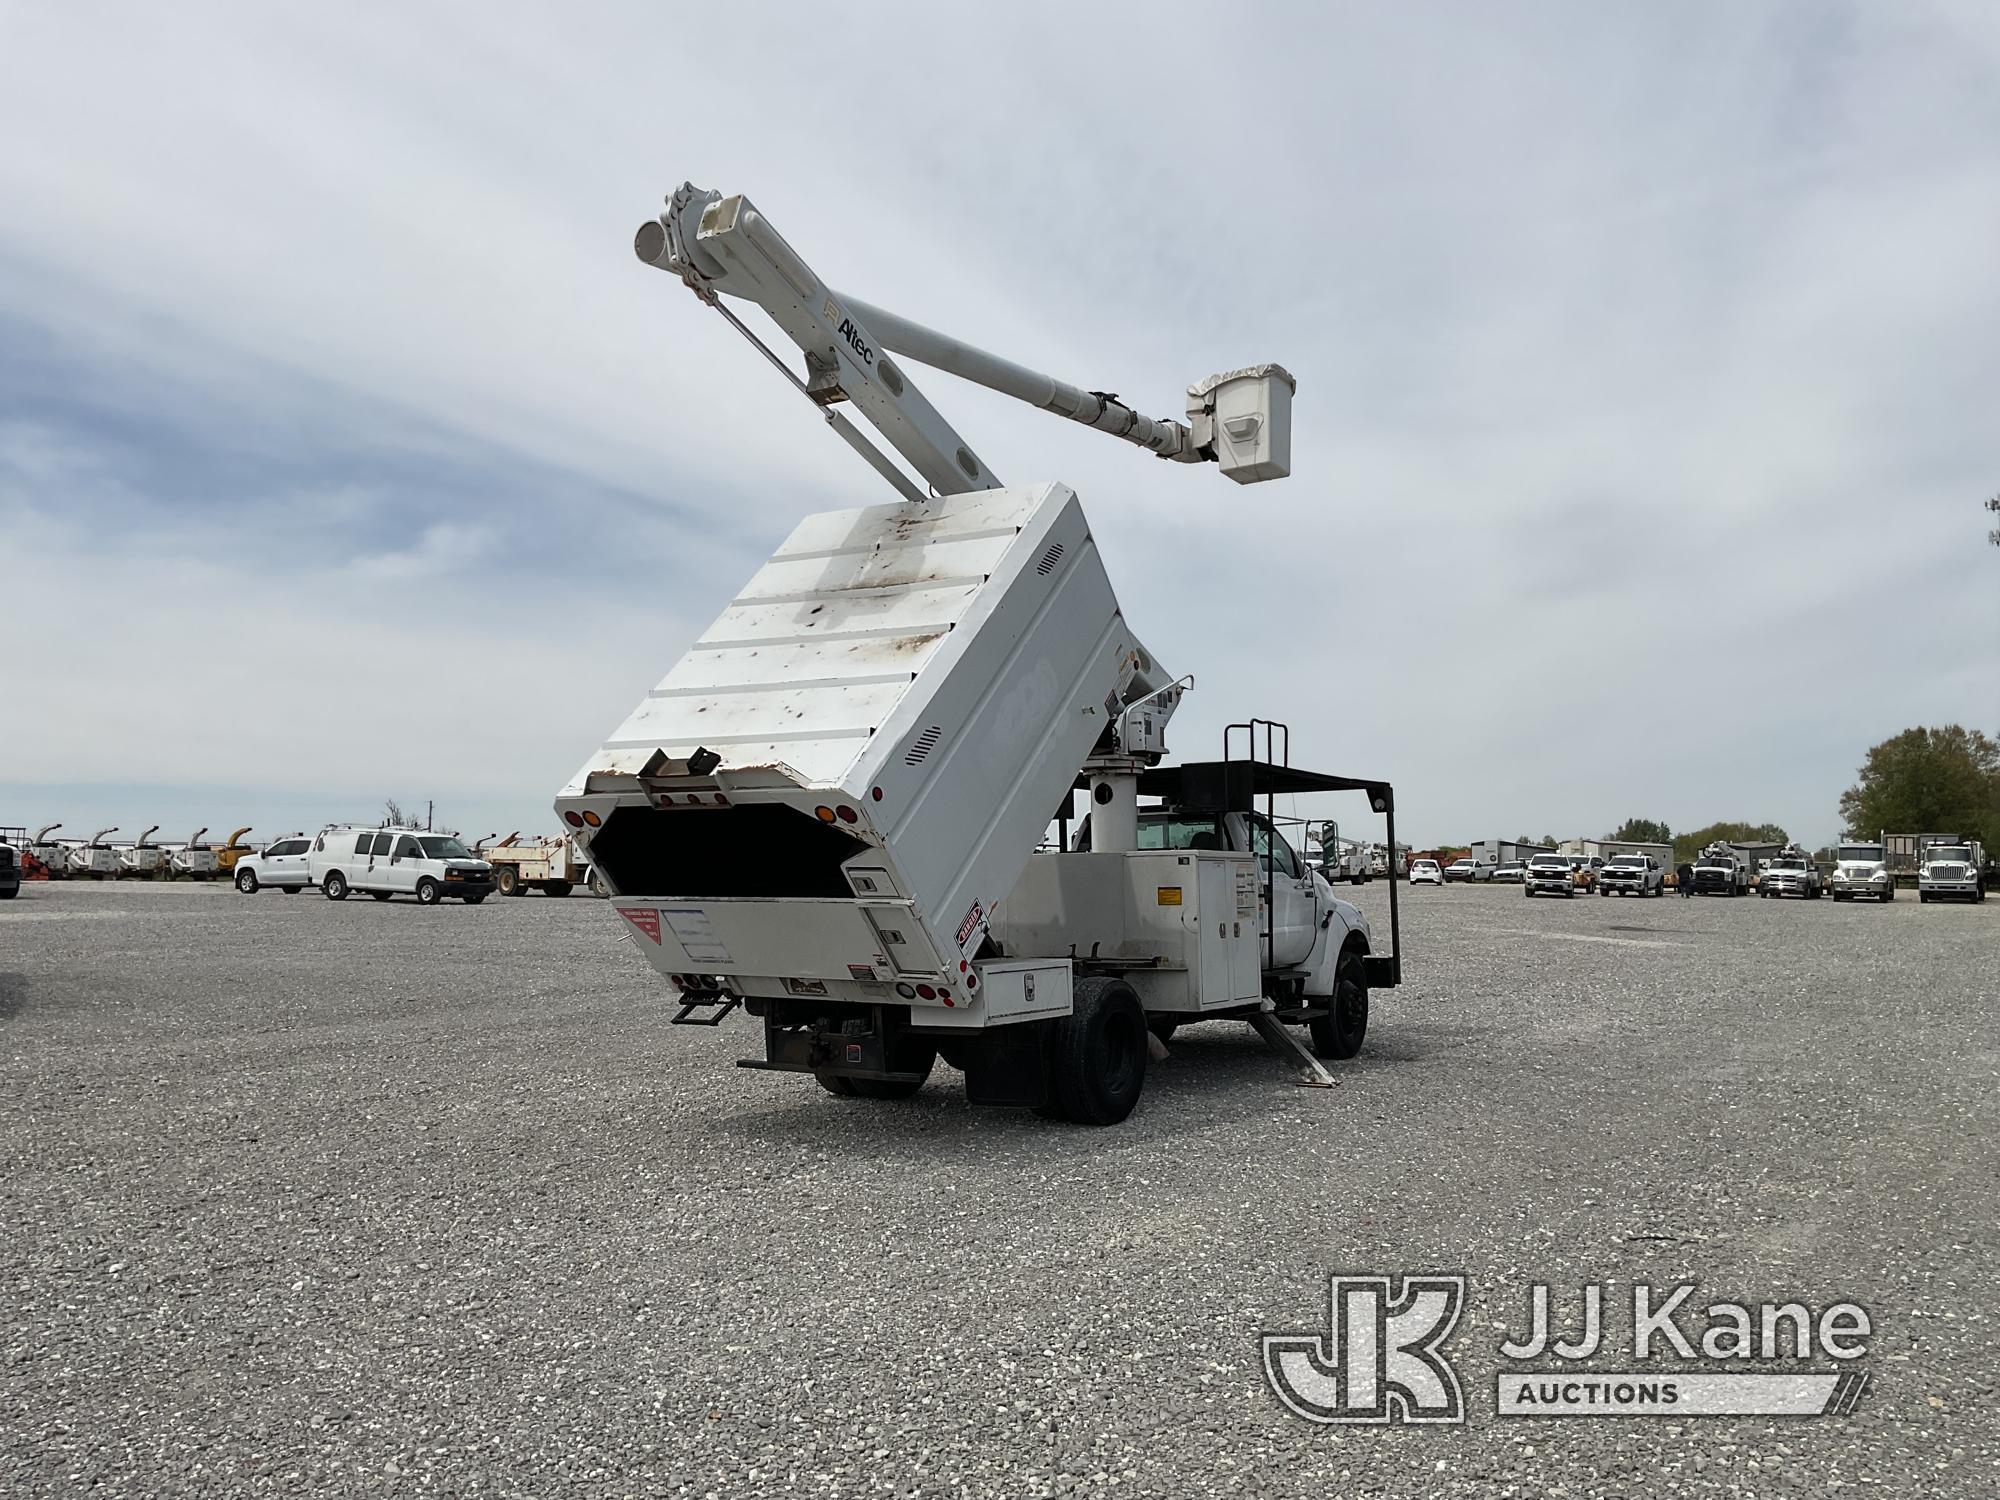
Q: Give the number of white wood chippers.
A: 4